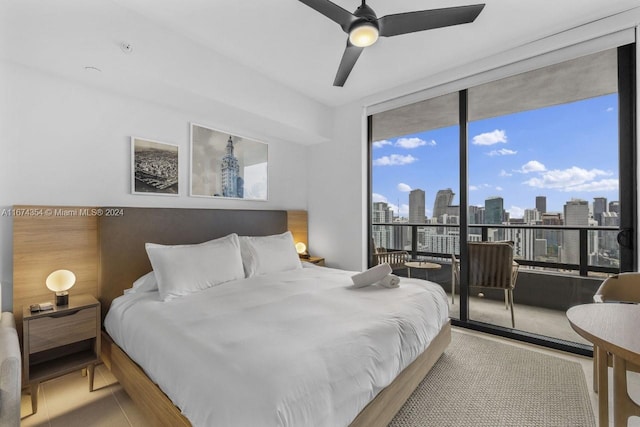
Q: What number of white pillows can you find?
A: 2